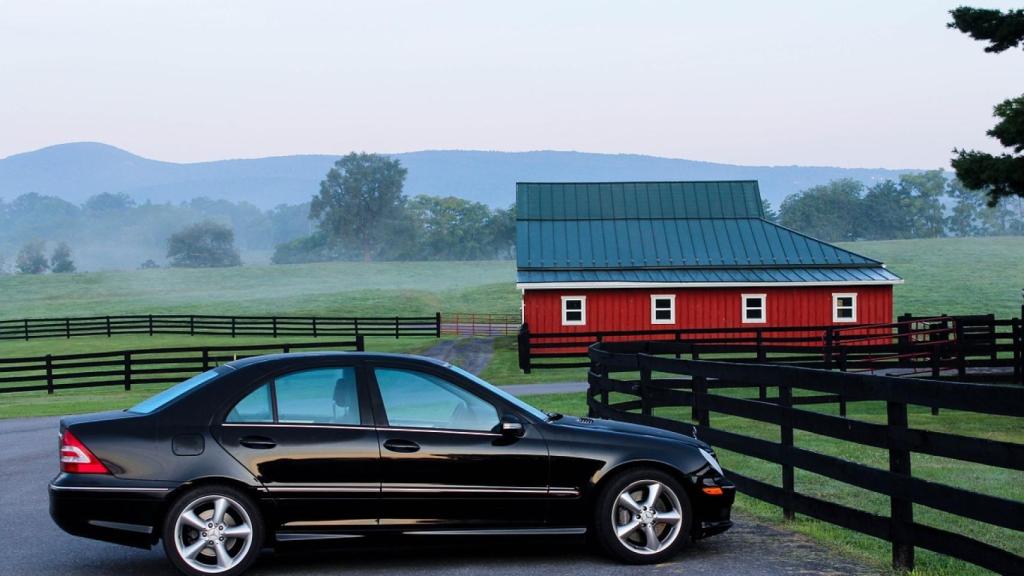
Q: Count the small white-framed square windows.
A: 4